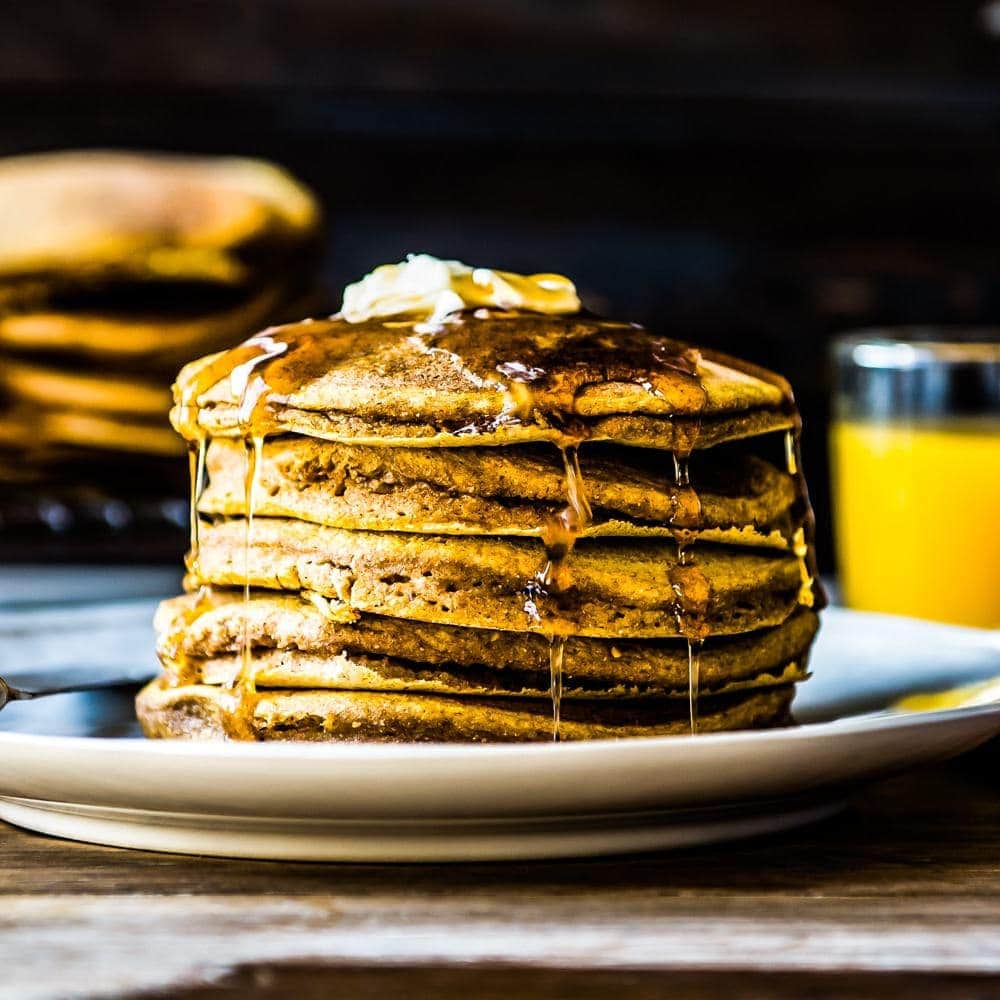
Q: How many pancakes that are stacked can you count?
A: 5